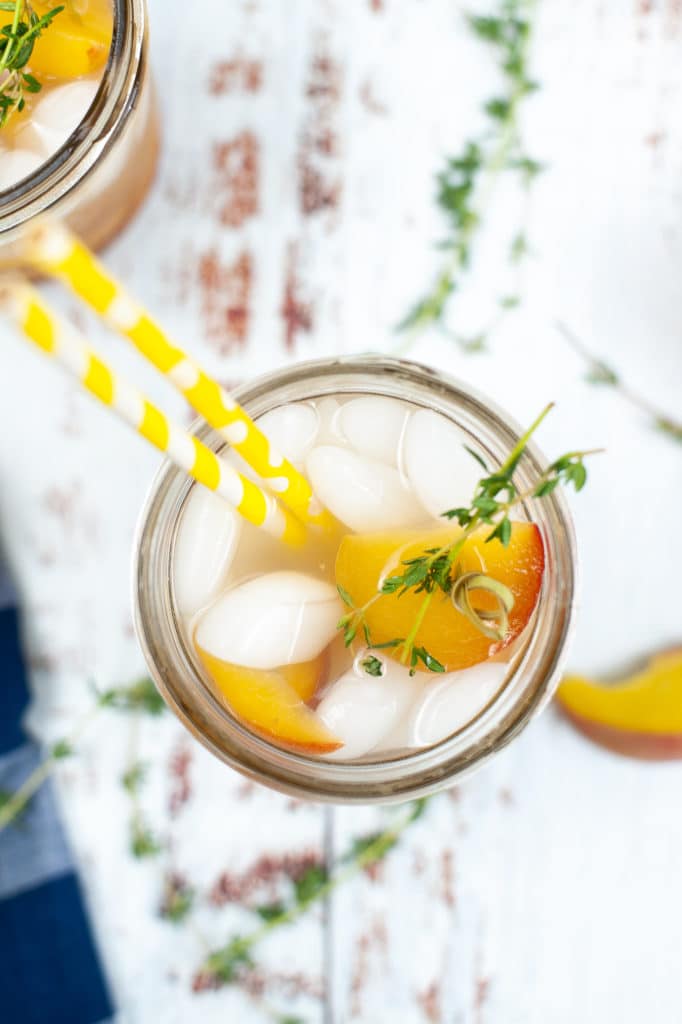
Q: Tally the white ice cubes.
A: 10